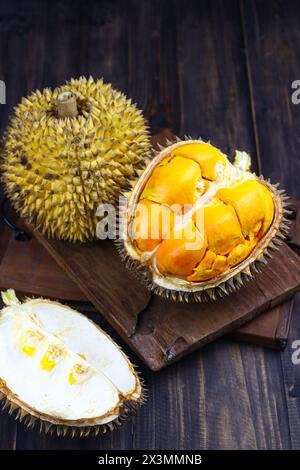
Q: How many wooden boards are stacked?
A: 2